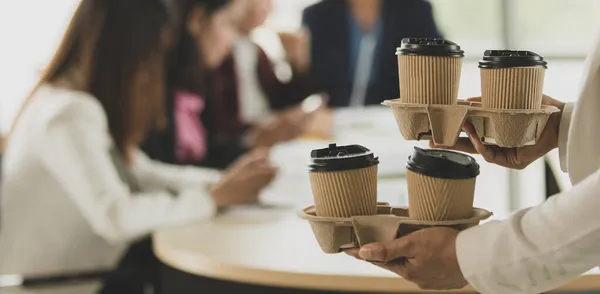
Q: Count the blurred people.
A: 4